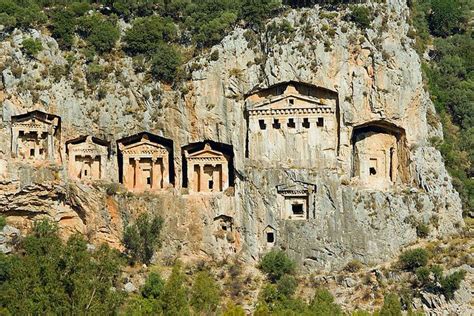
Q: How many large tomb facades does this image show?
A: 6